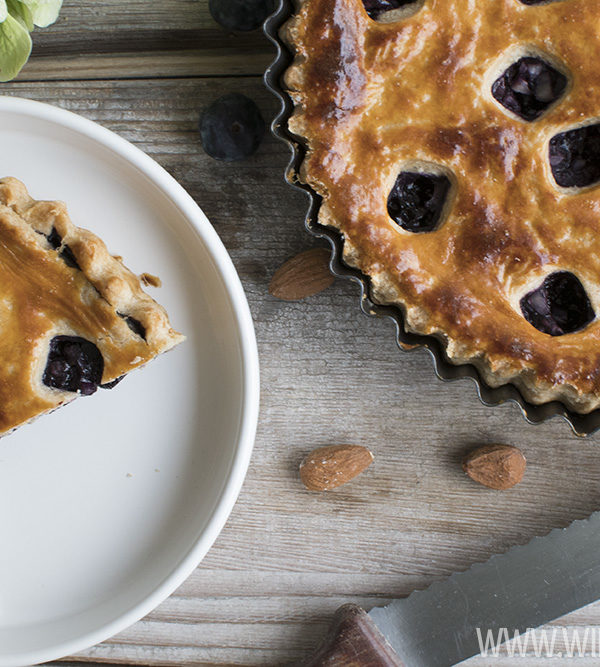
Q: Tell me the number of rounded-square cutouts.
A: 7